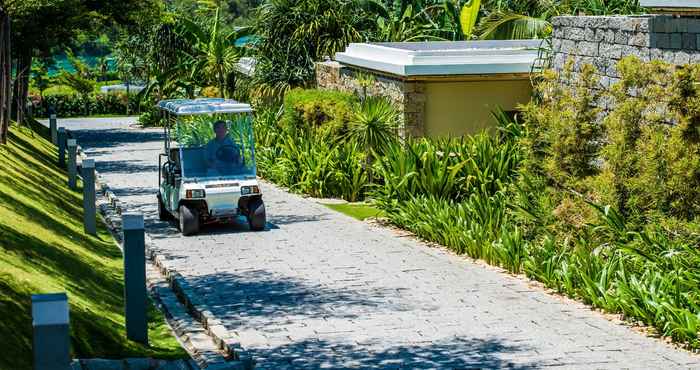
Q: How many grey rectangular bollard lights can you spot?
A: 6